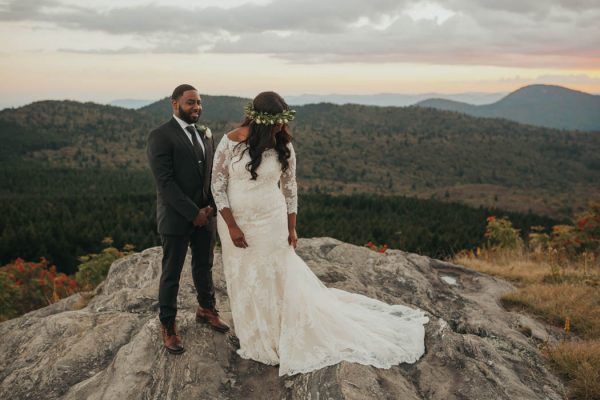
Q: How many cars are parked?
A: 0